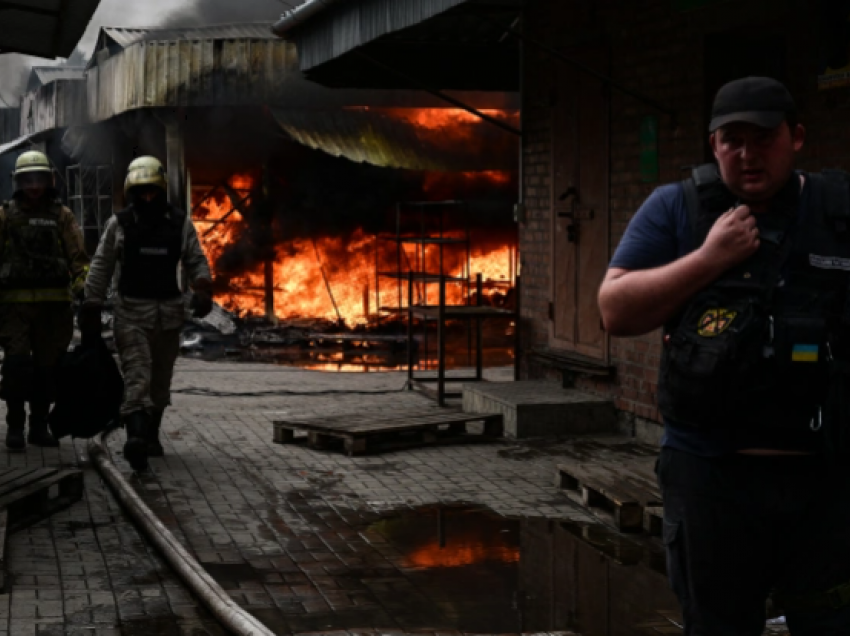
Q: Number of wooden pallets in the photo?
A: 3